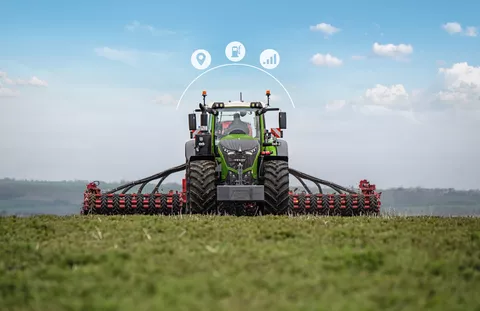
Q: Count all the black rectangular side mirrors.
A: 2